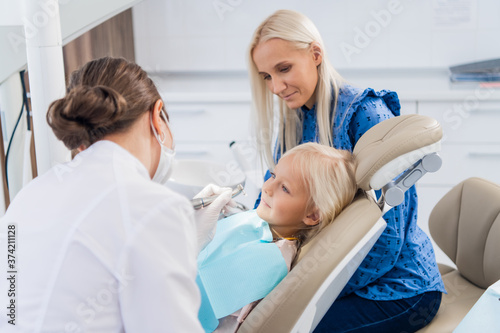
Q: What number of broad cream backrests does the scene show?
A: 2